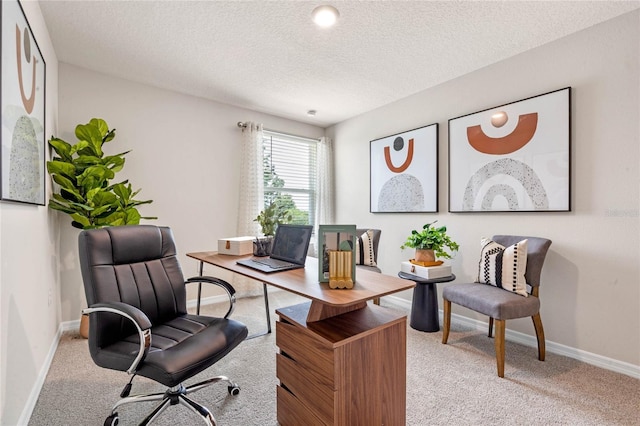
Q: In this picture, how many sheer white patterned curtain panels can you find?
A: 2